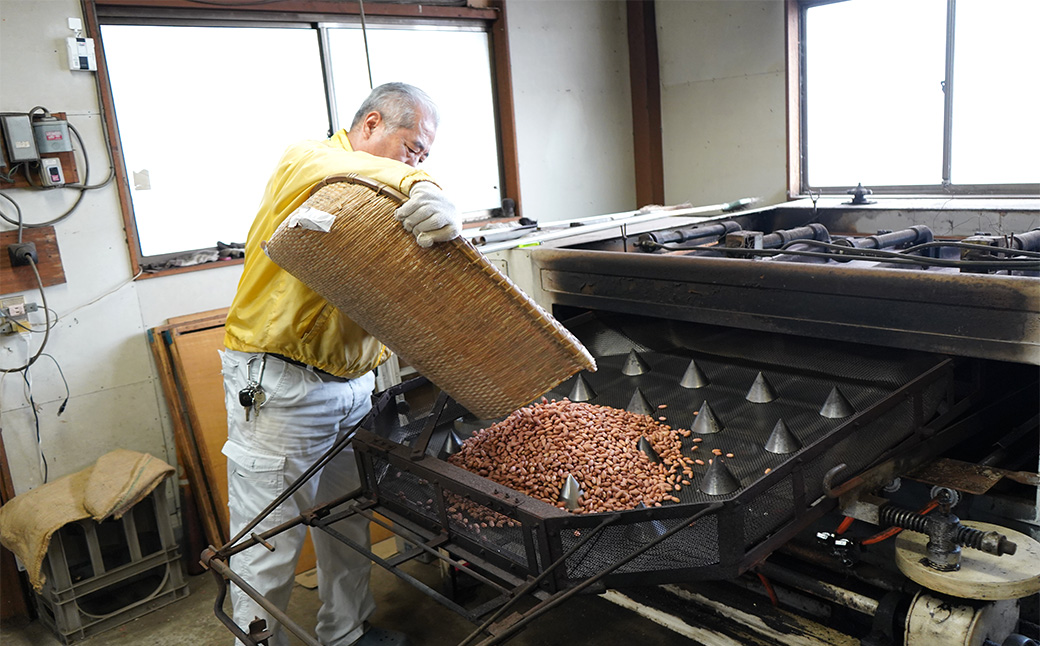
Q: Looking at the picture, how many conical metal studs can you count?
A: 13